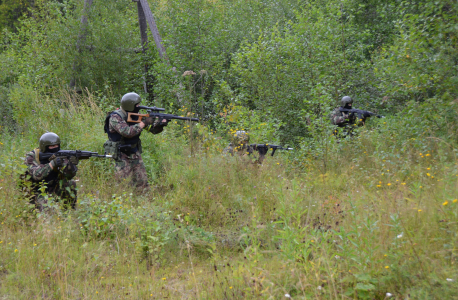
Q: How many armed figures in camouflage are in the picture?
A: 4